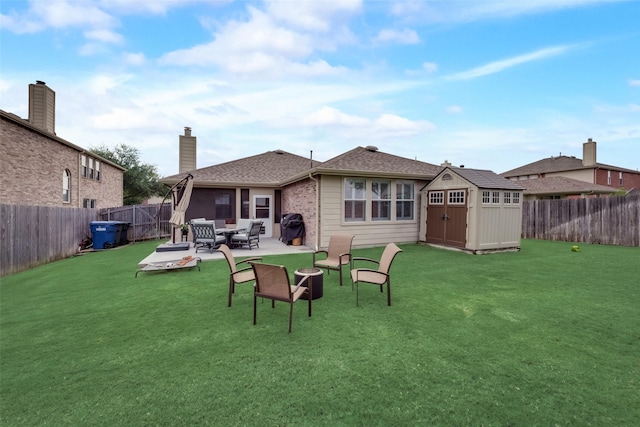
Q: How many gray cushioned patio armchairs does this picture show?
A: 4